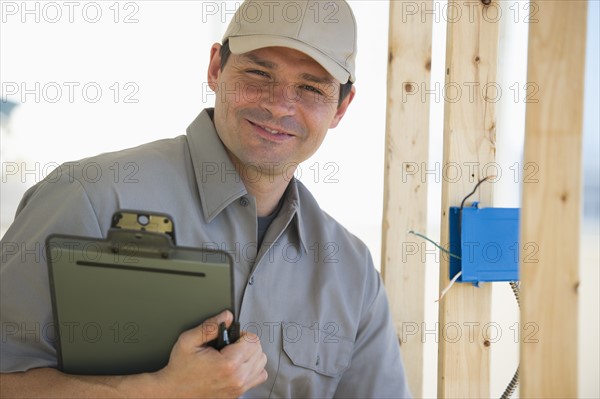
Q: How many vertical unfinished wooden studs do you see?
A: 3